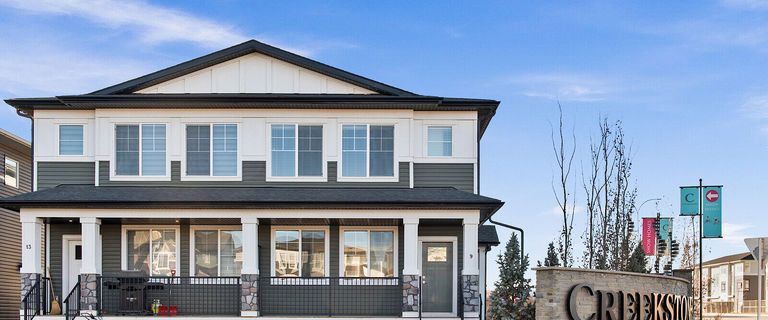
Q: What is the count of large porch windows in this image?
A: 4